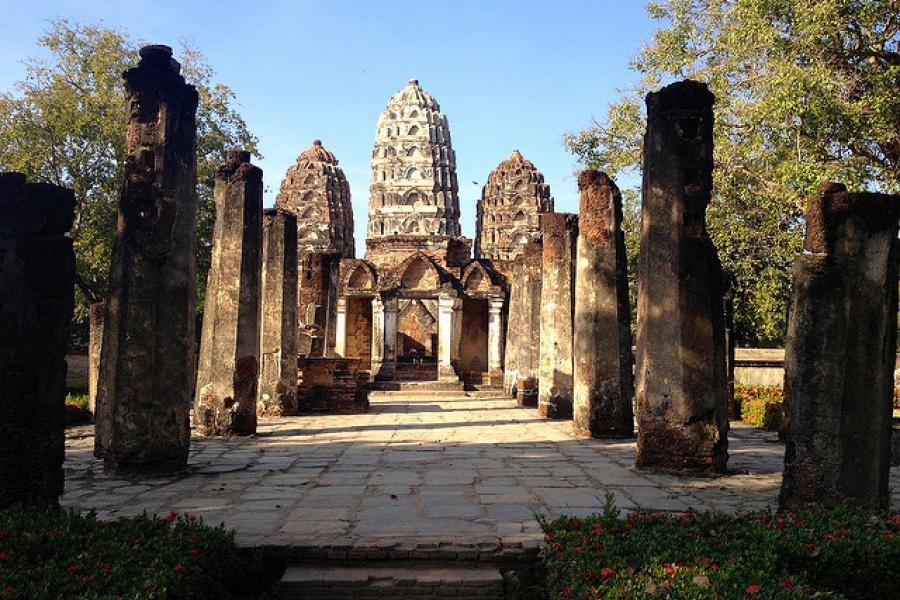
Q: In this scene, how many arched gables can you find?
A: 3